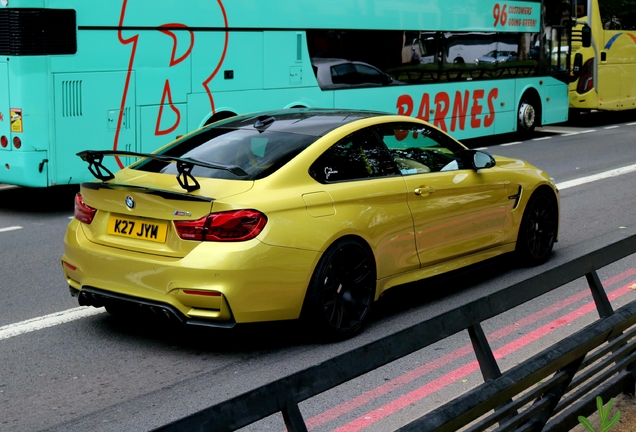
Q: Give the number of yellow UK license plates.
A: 1